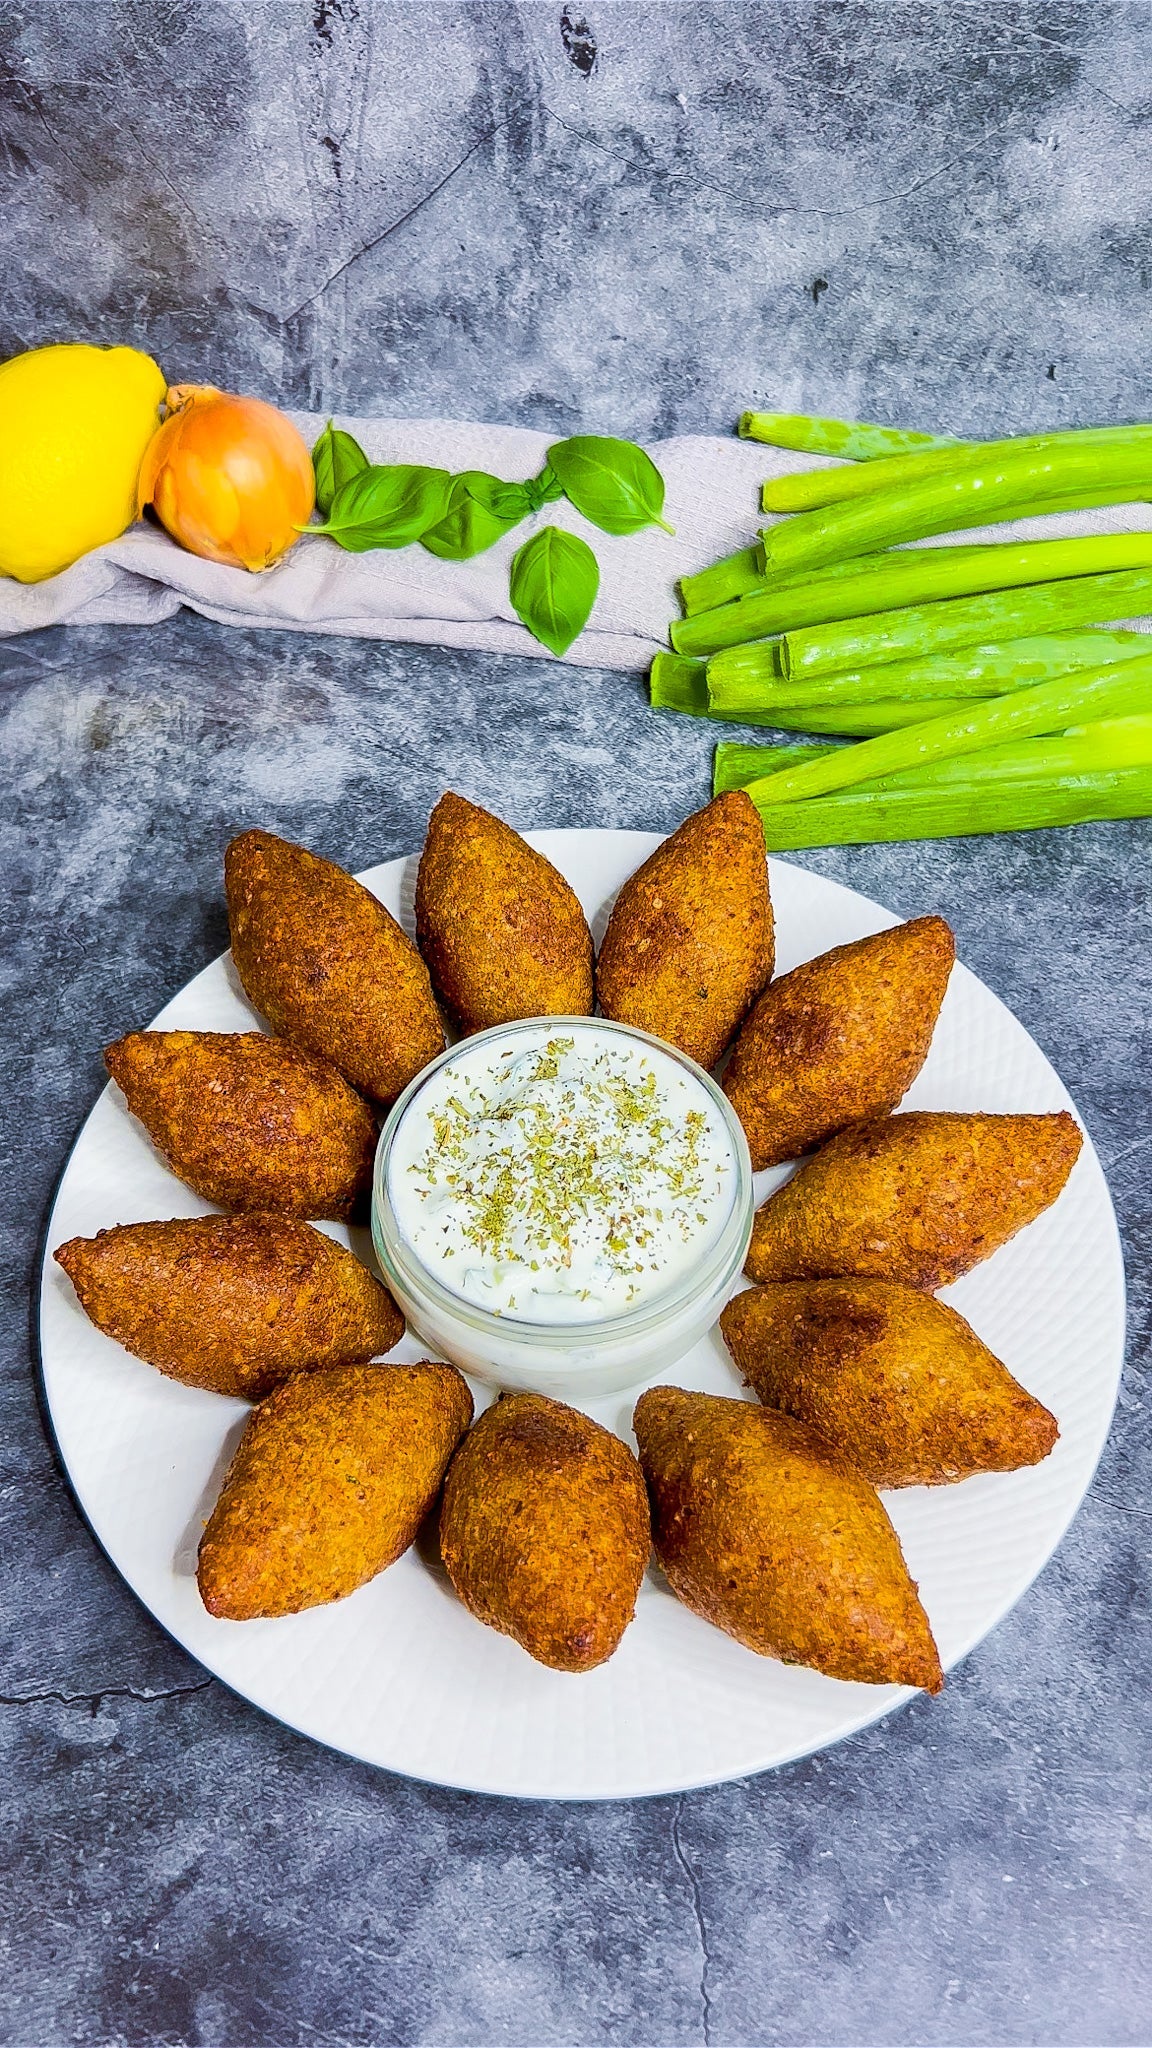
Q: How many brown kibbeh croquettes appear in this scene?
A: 11